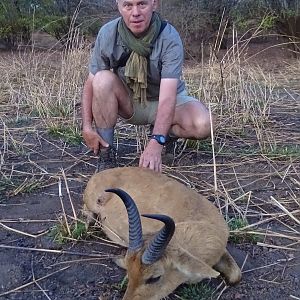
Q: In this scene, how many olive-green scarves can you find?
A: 1